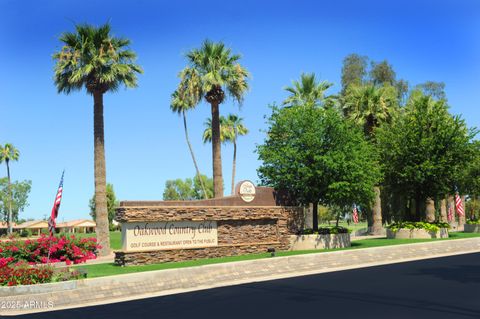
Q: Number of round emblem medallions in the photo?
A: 1